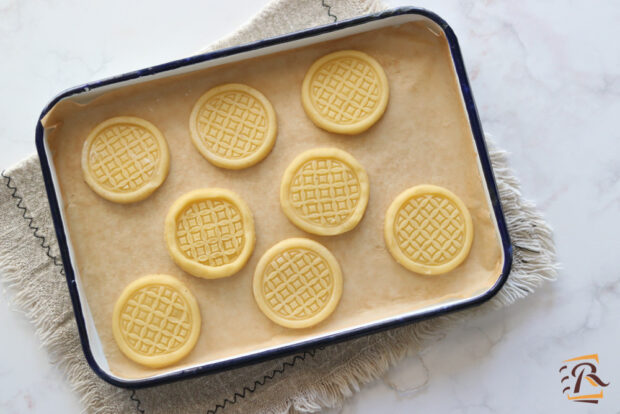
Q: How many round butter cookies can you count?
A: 8